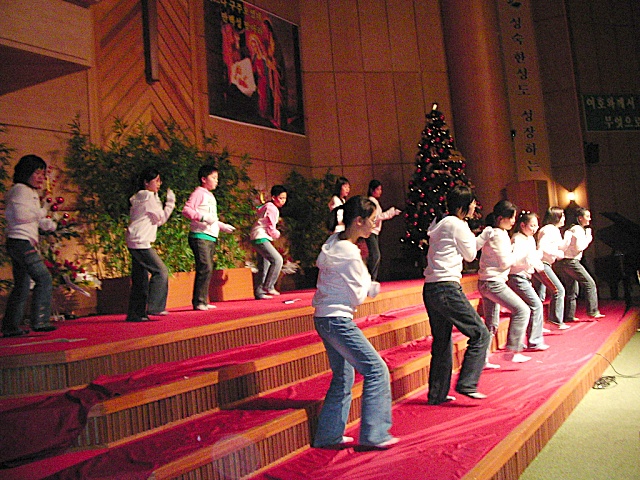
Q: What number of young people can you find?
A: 12